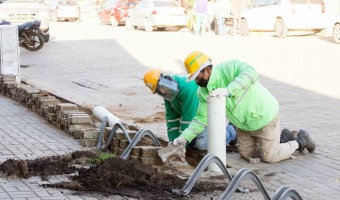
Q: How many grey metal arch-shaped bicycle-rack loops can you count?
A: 6